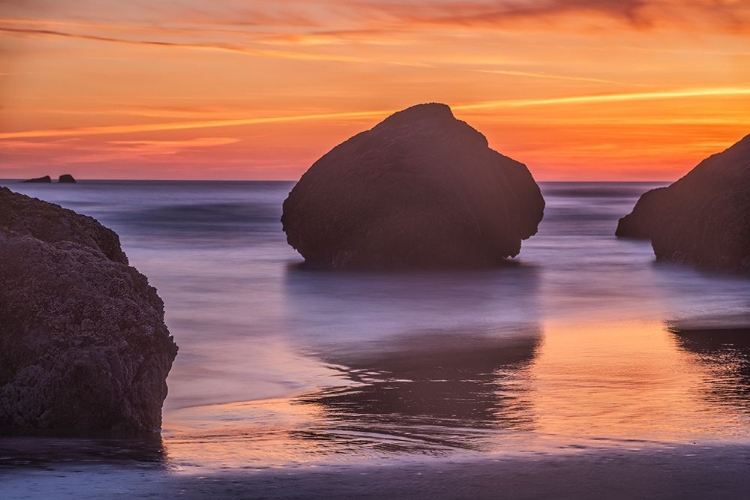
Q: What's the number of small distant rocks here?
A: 2